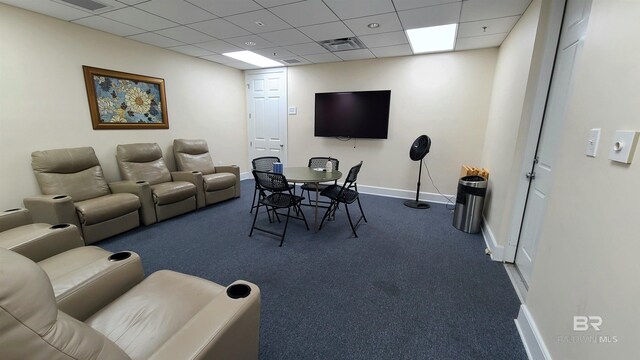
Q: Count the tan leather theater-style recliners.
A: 6